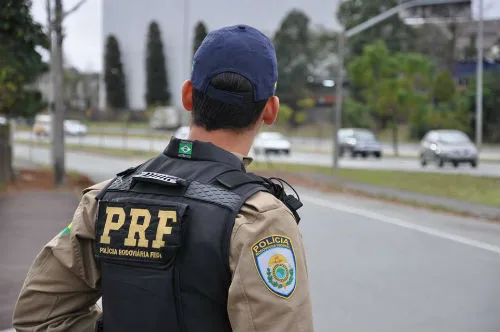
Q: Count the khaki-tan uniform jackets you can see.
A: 1